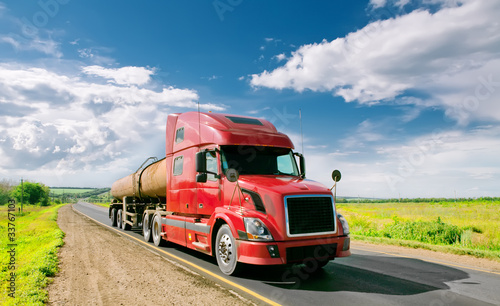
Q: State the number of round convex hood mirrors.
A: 2